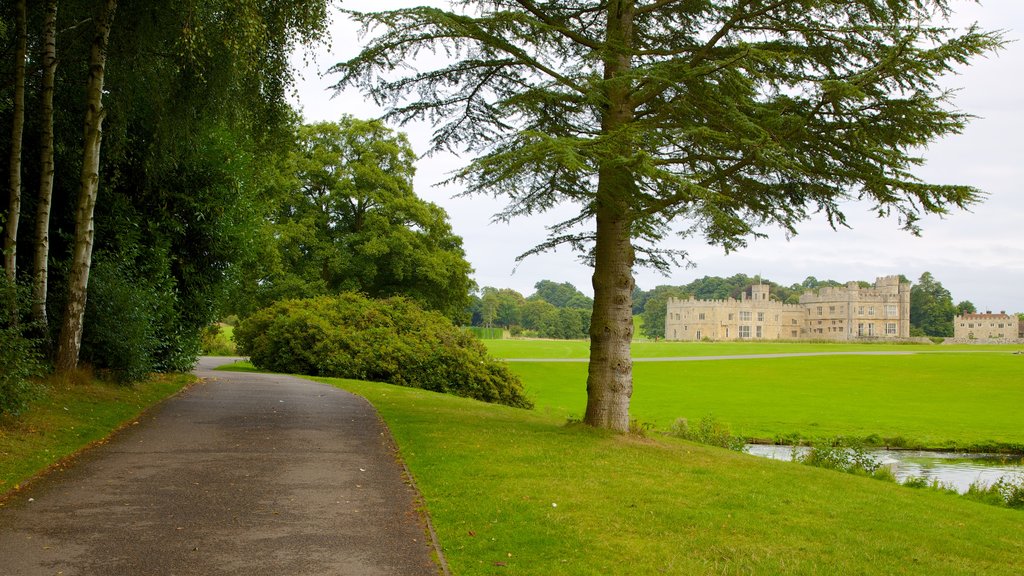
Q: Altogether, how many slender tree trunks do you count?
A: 3